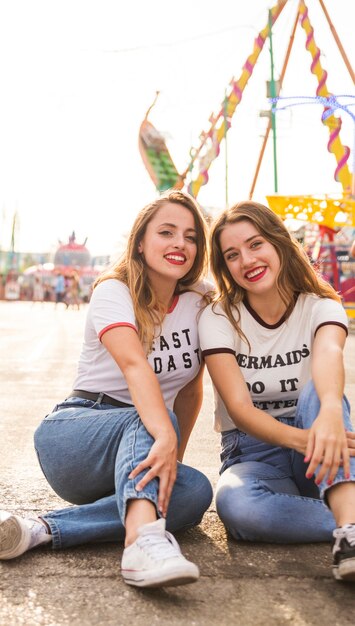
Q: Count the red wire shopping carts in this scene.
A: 0